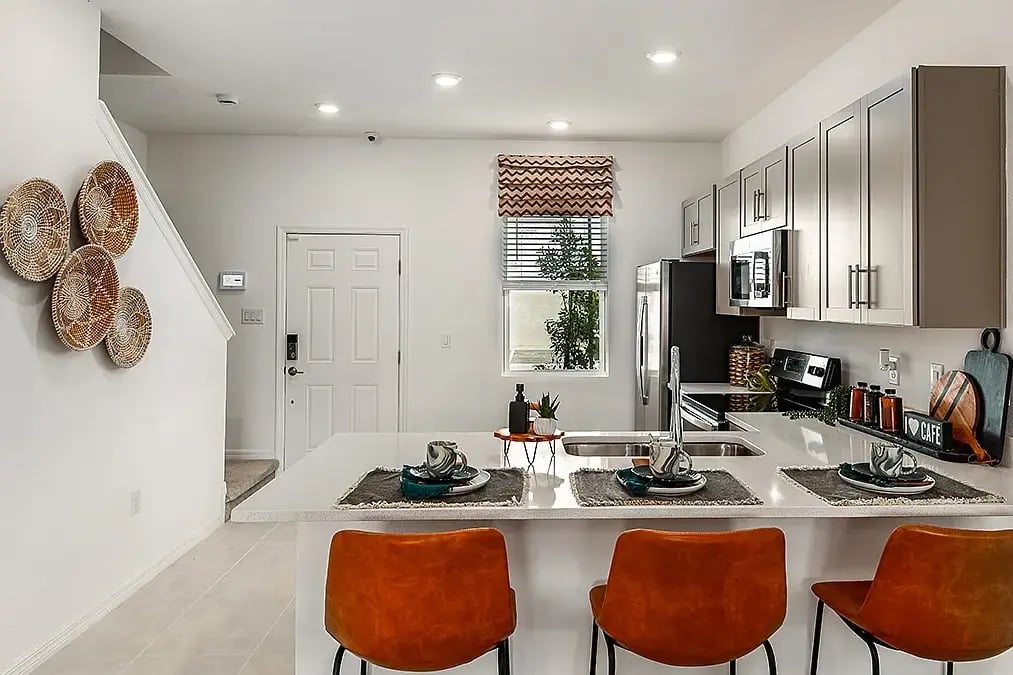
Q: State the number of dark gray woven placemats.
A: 3